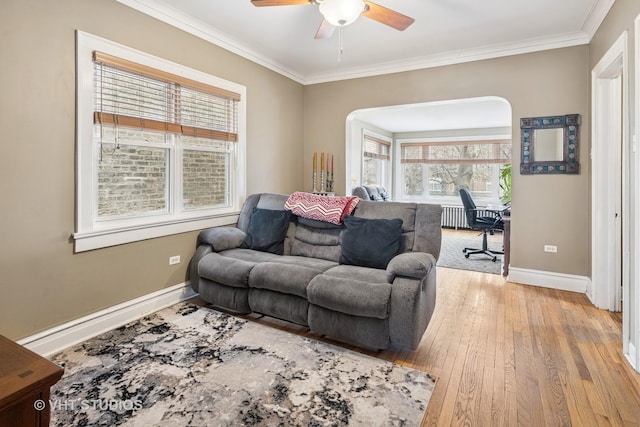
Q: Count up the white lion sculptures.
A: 0